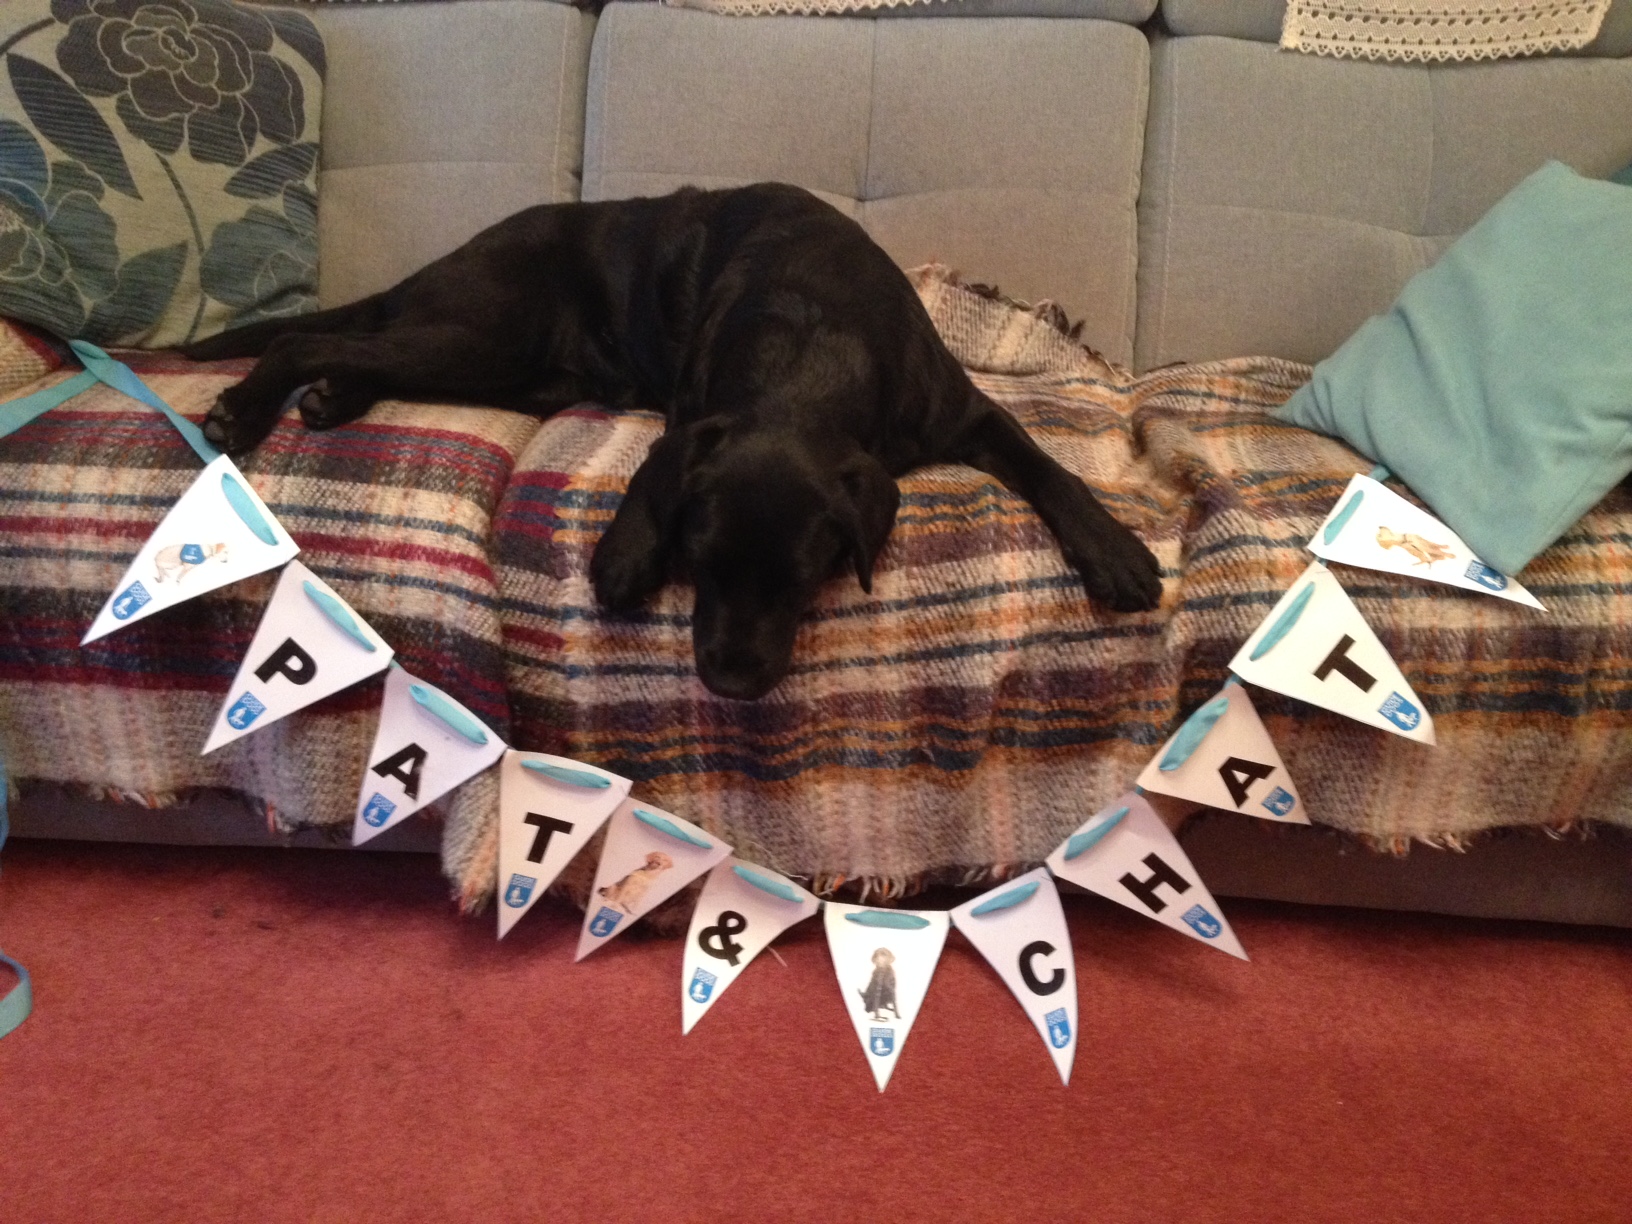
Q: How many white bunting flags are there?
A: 12